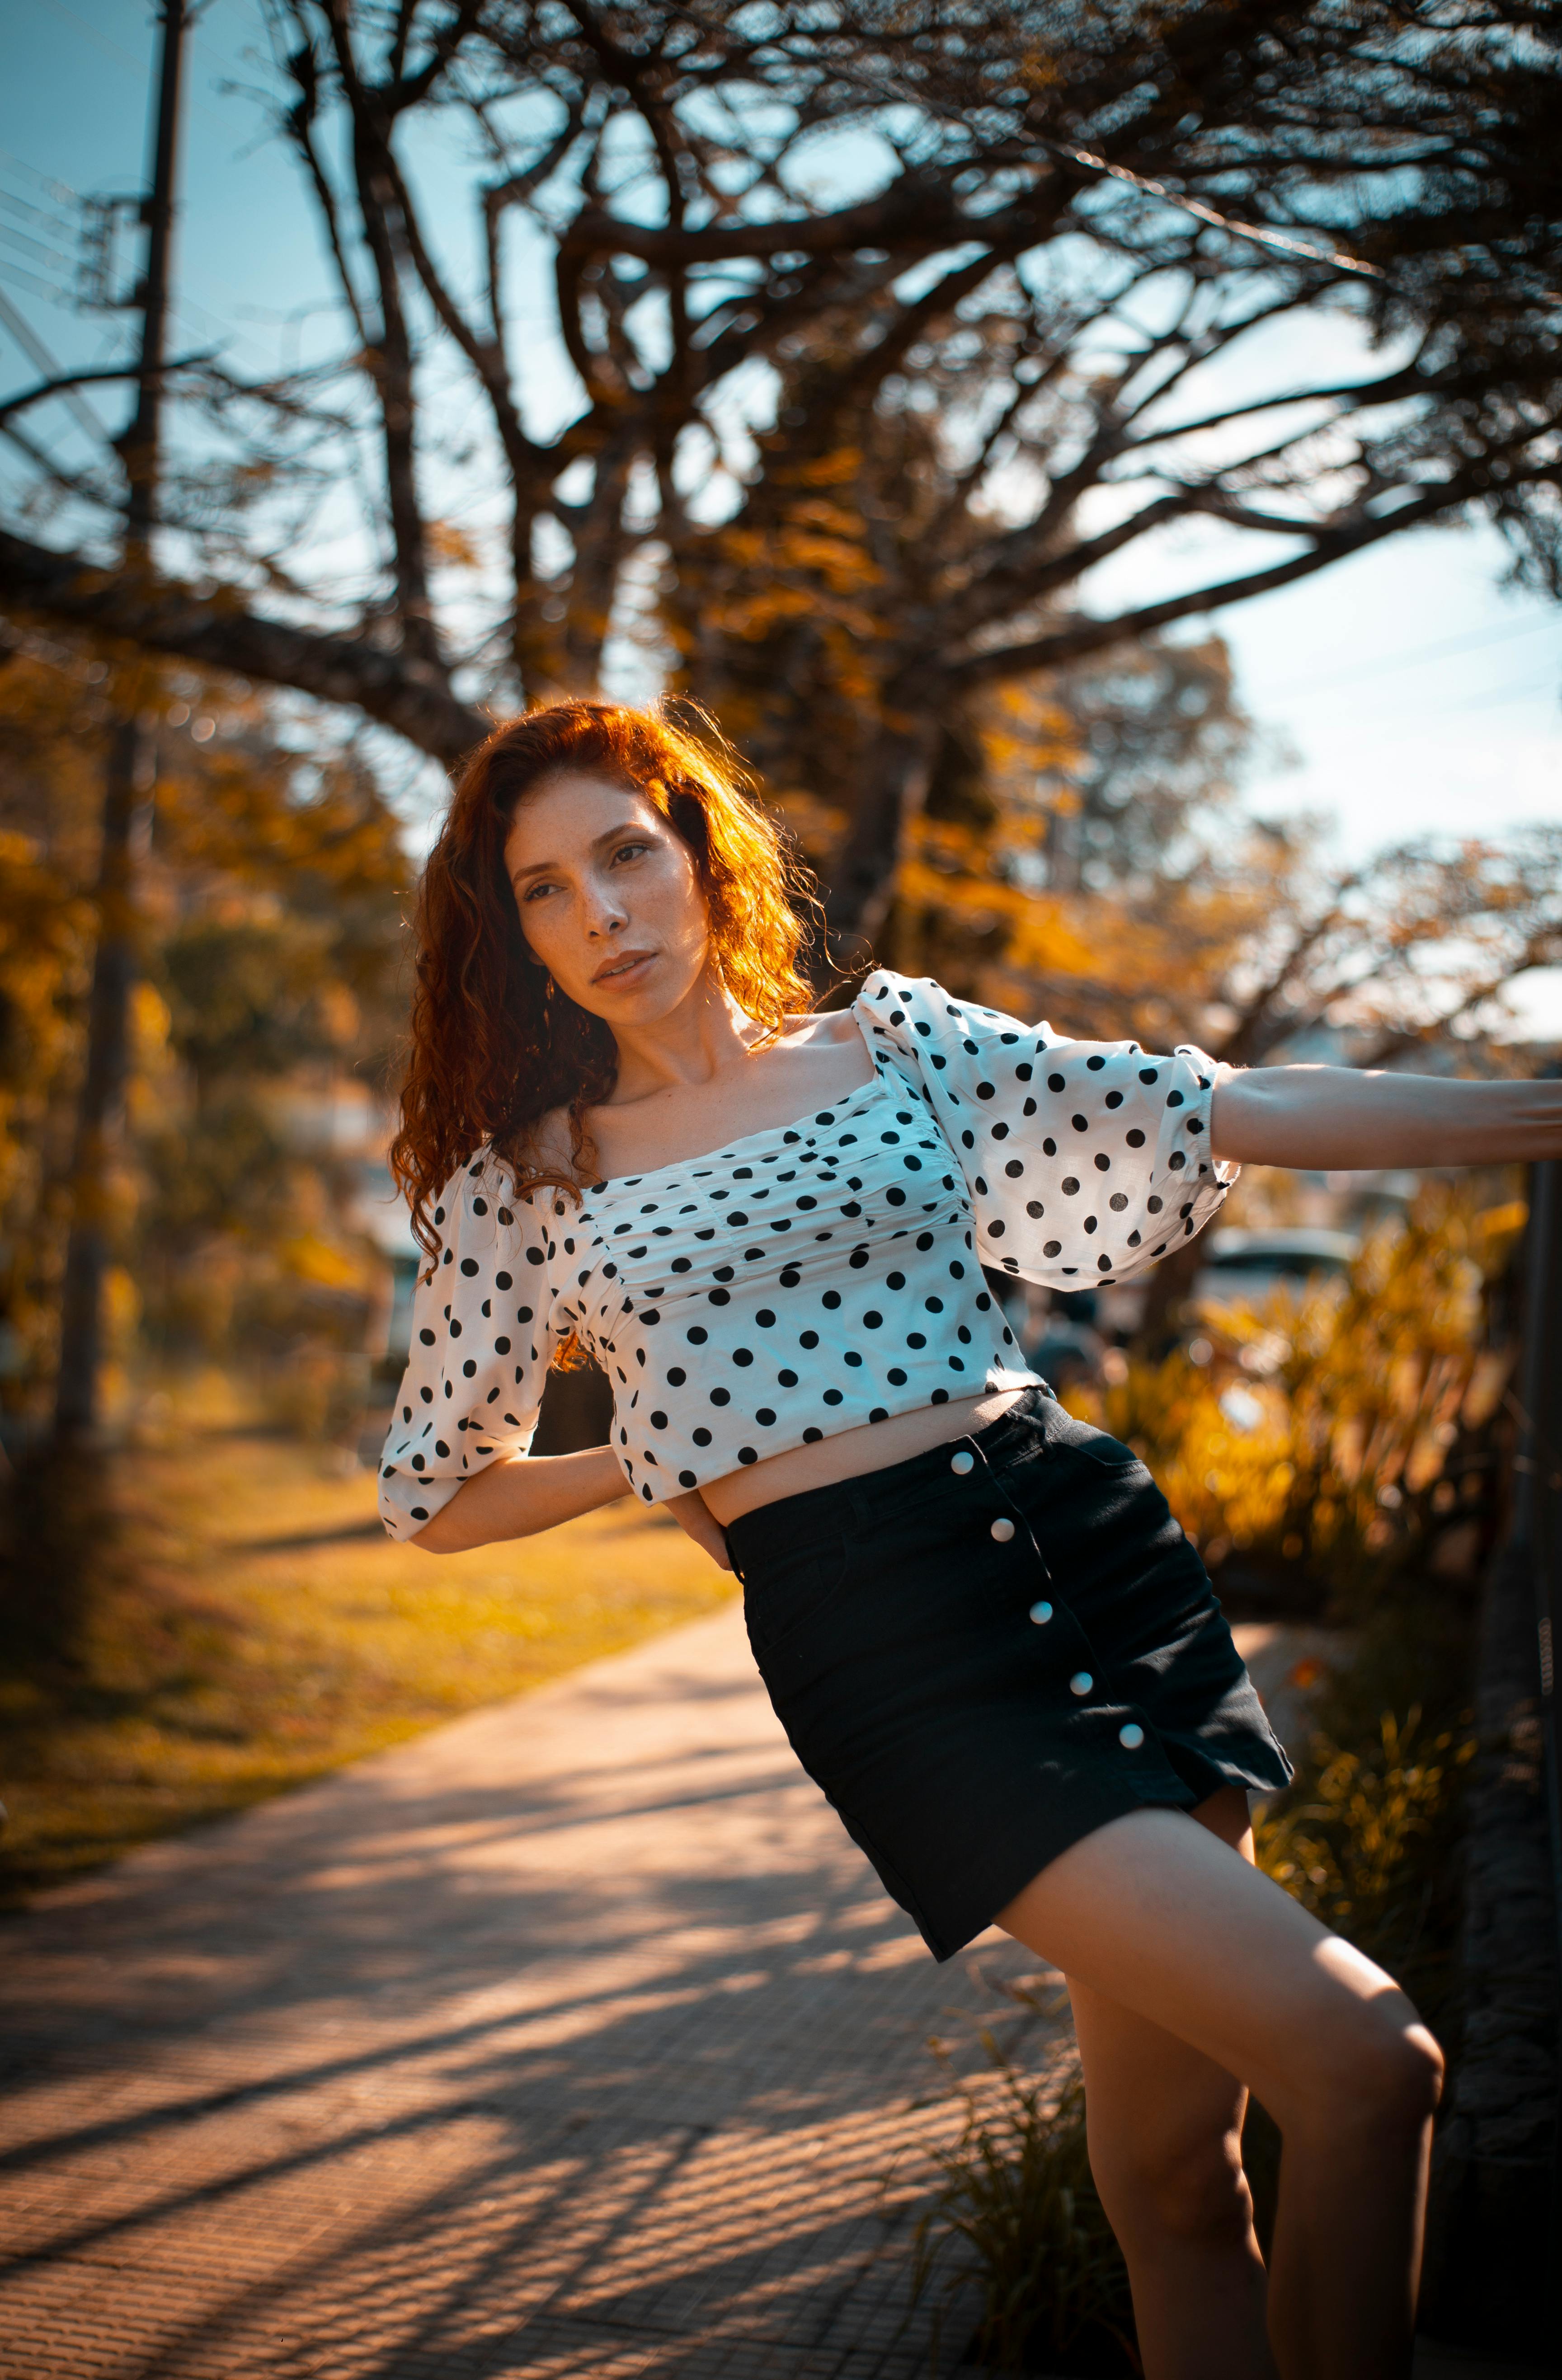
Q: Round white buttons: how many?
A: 5